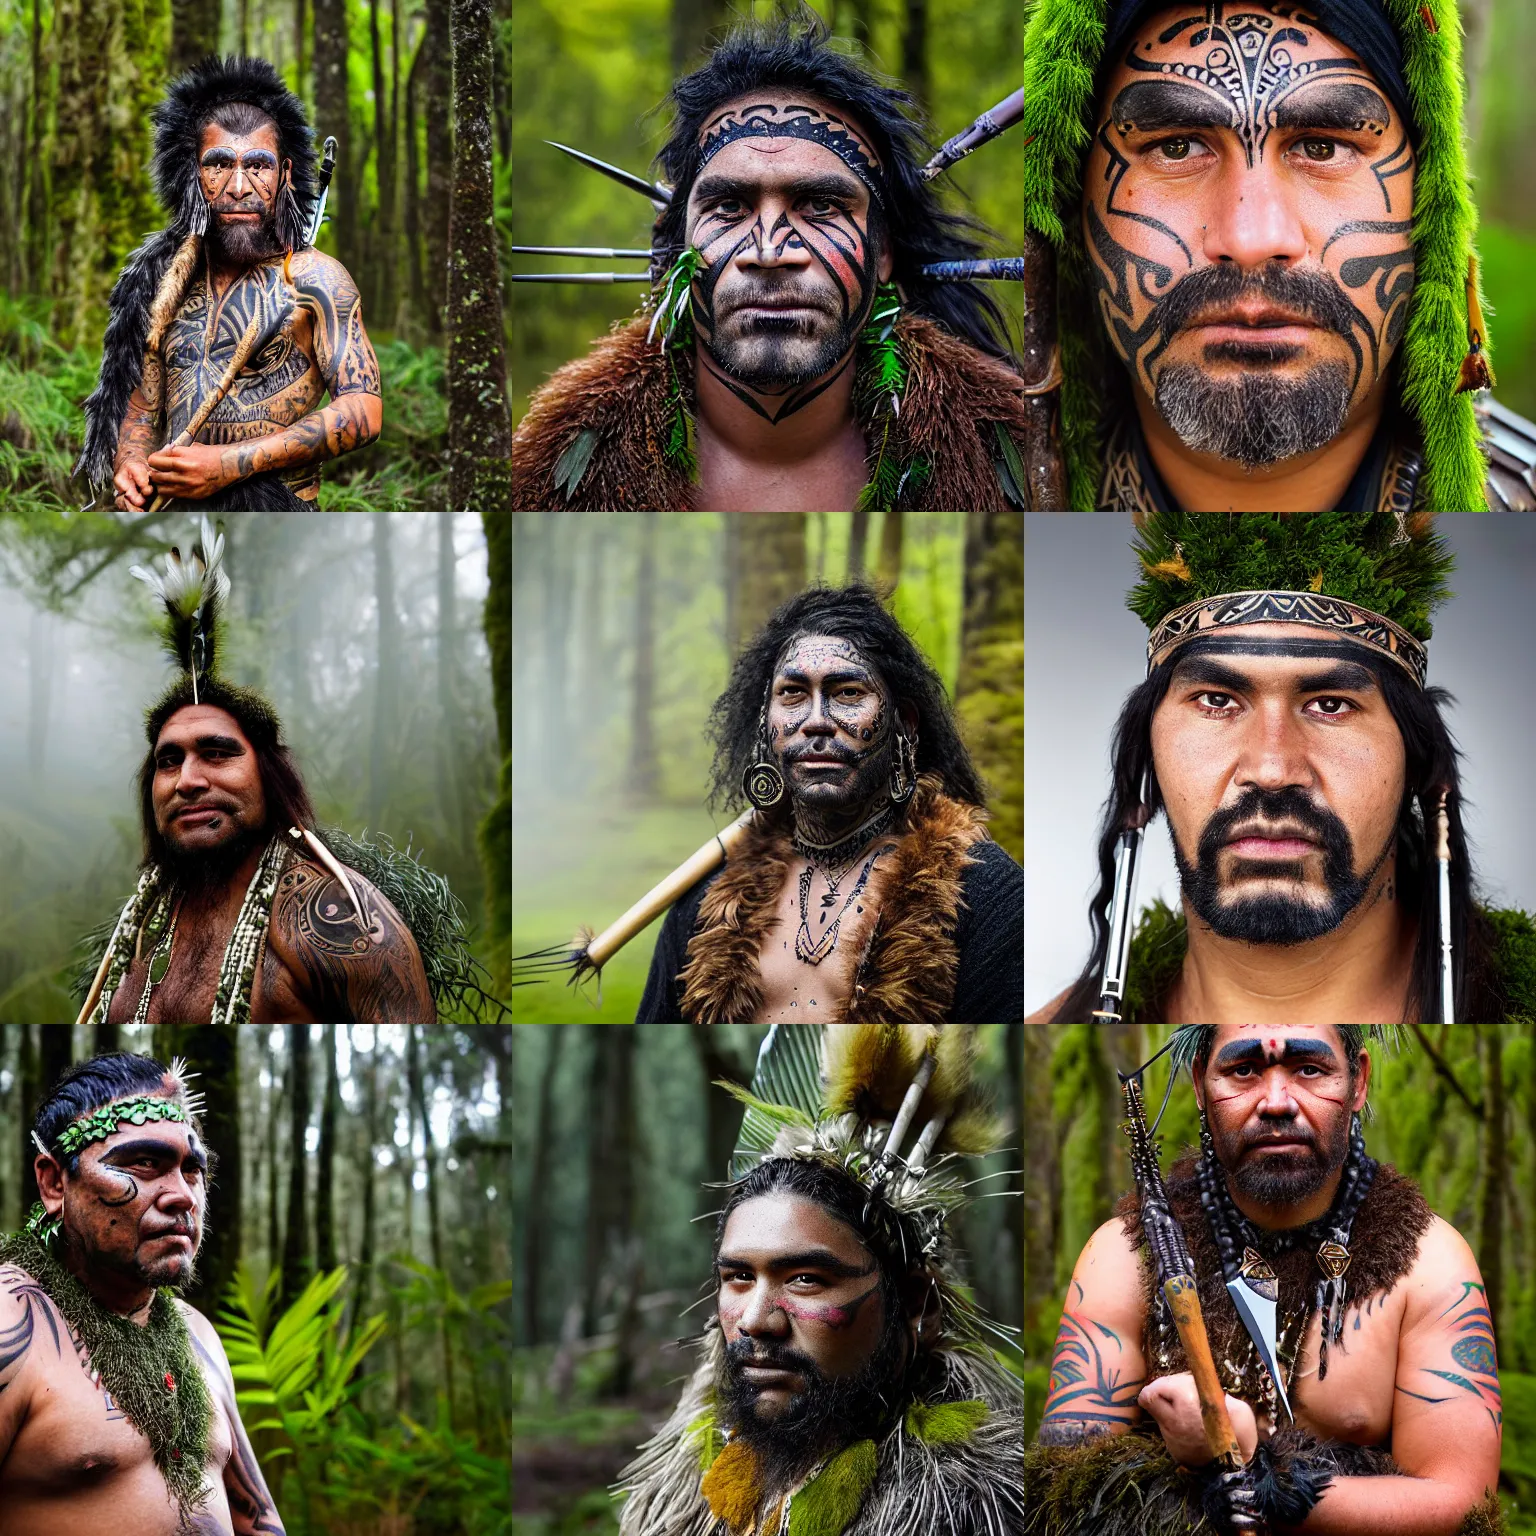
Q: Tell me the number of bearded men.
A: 9